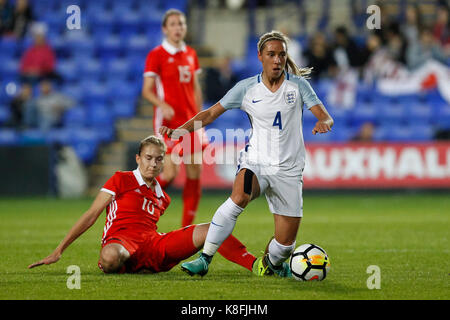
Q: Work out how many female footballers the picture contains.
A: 3